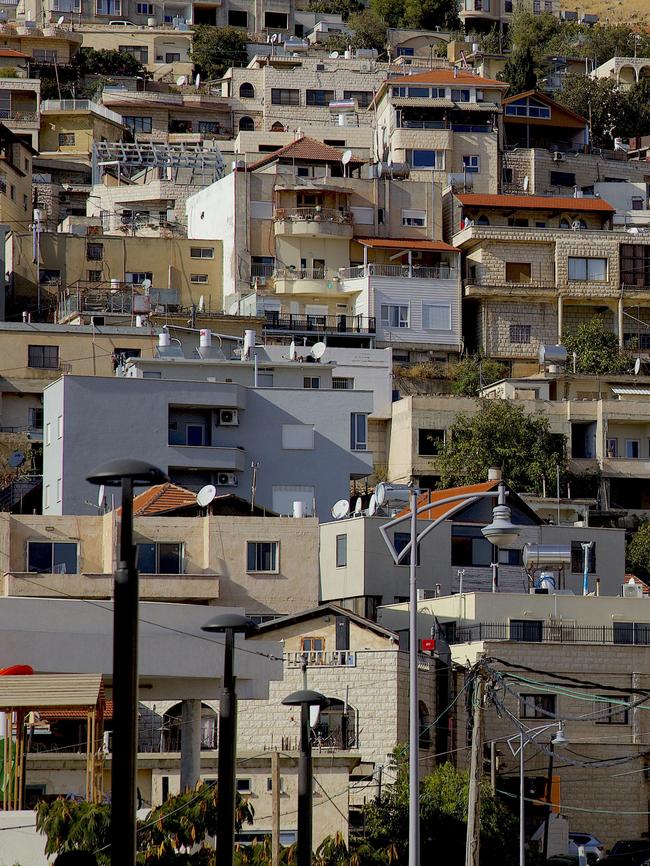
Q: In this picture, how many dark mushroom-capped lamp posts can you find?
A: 3